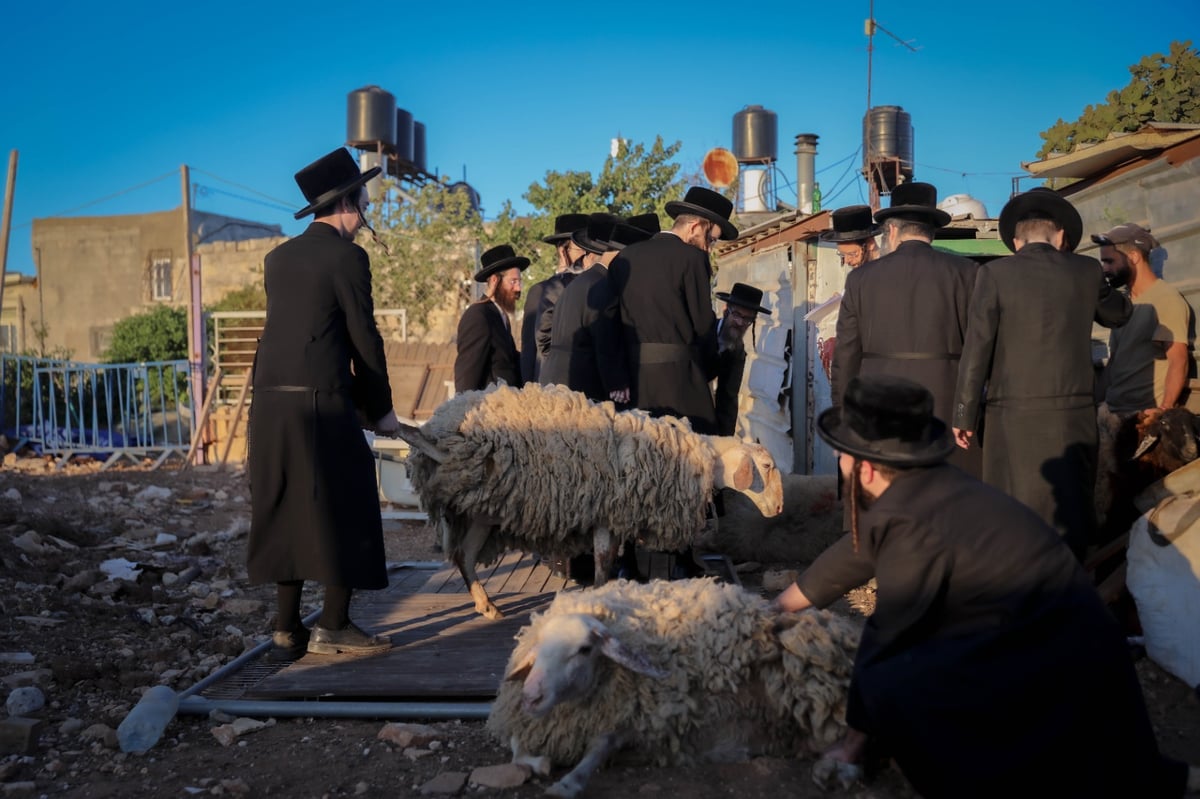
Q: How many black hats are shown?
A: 12